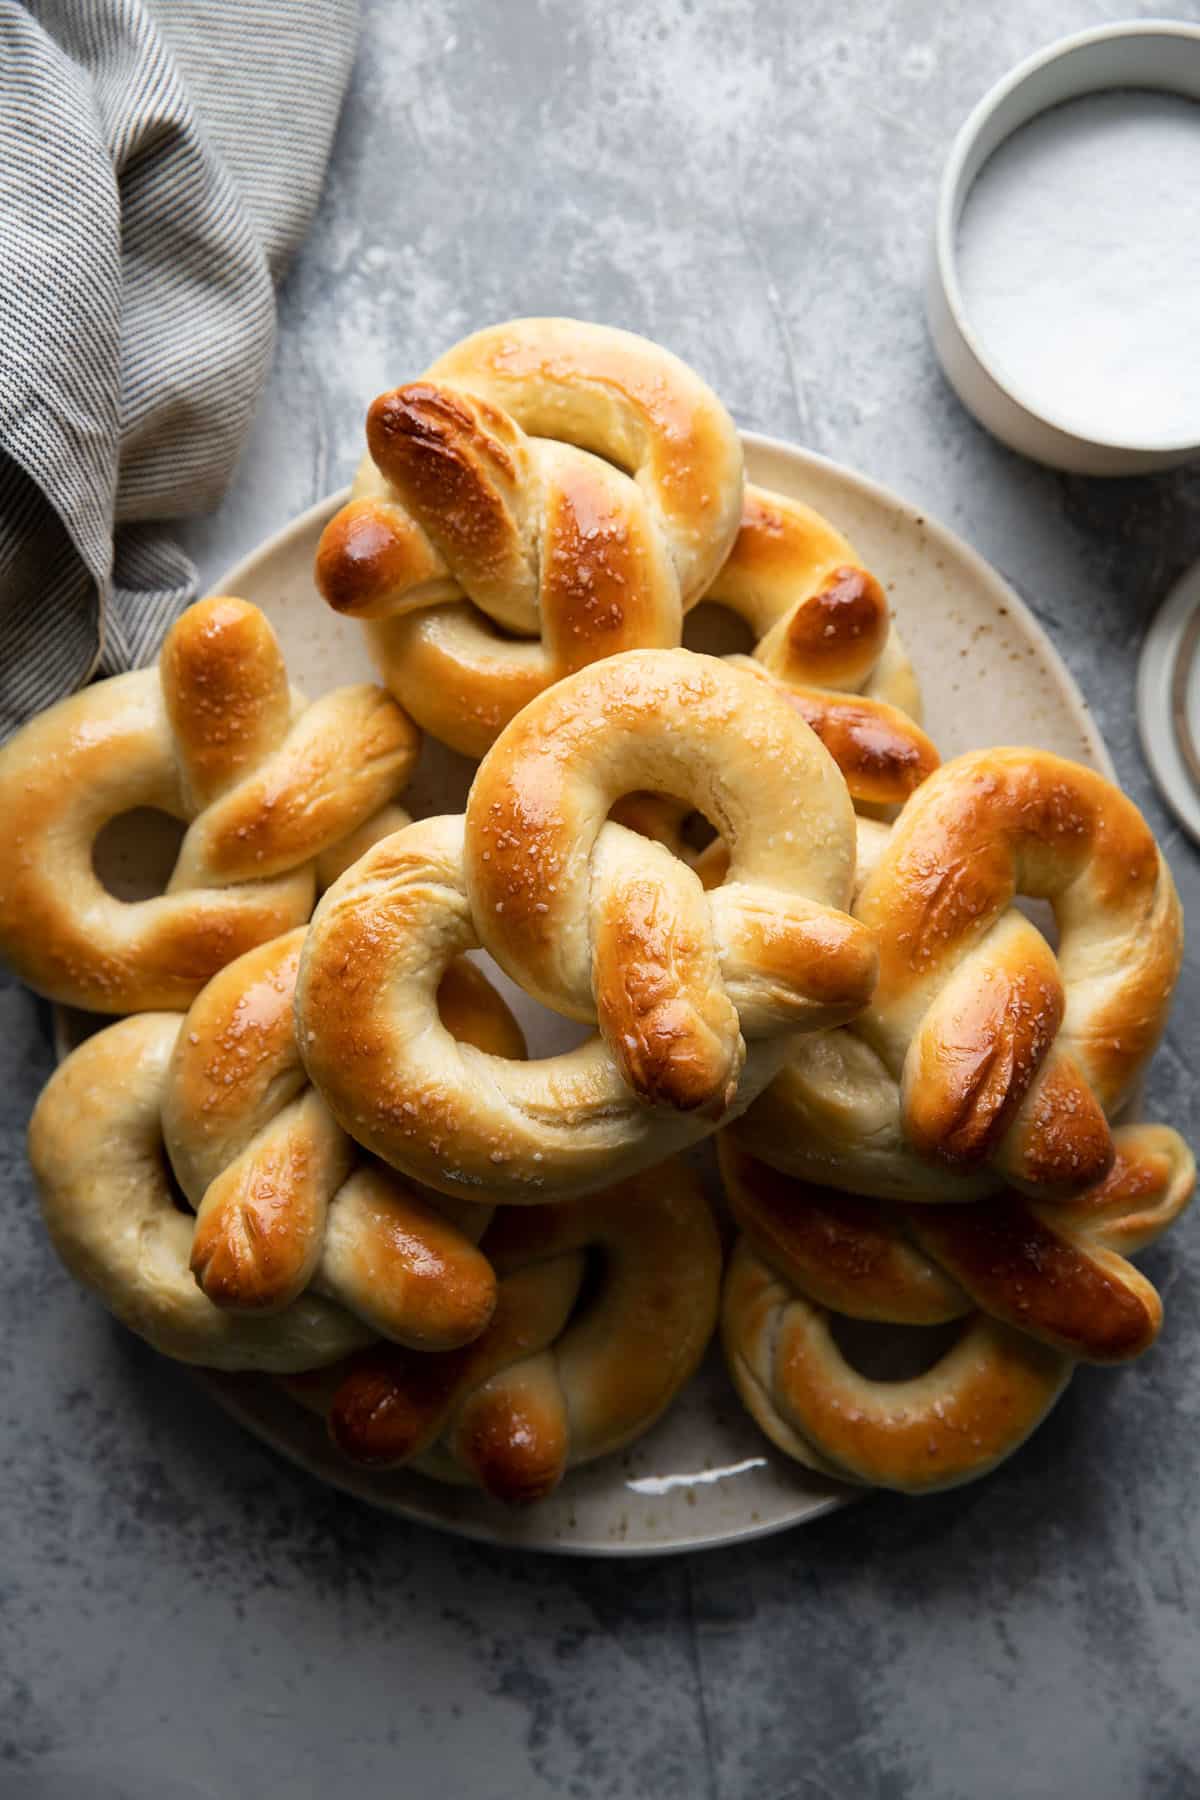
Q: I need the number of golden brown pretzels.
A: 8